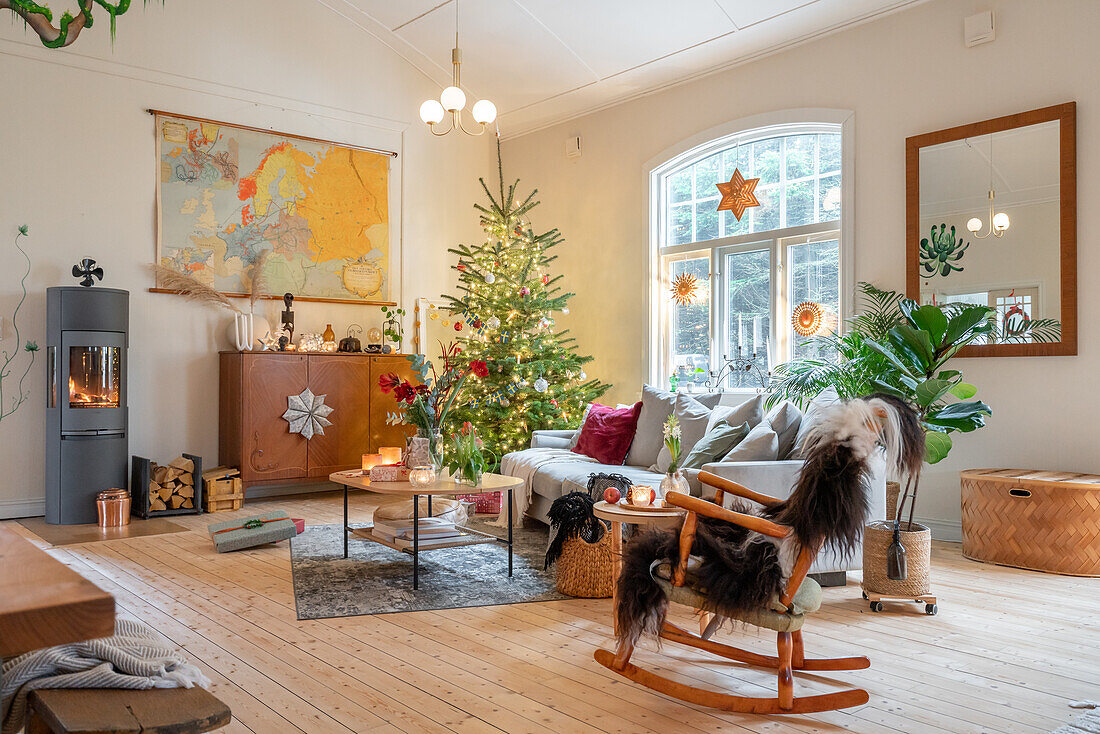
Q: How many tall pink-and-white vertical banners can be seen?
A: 0